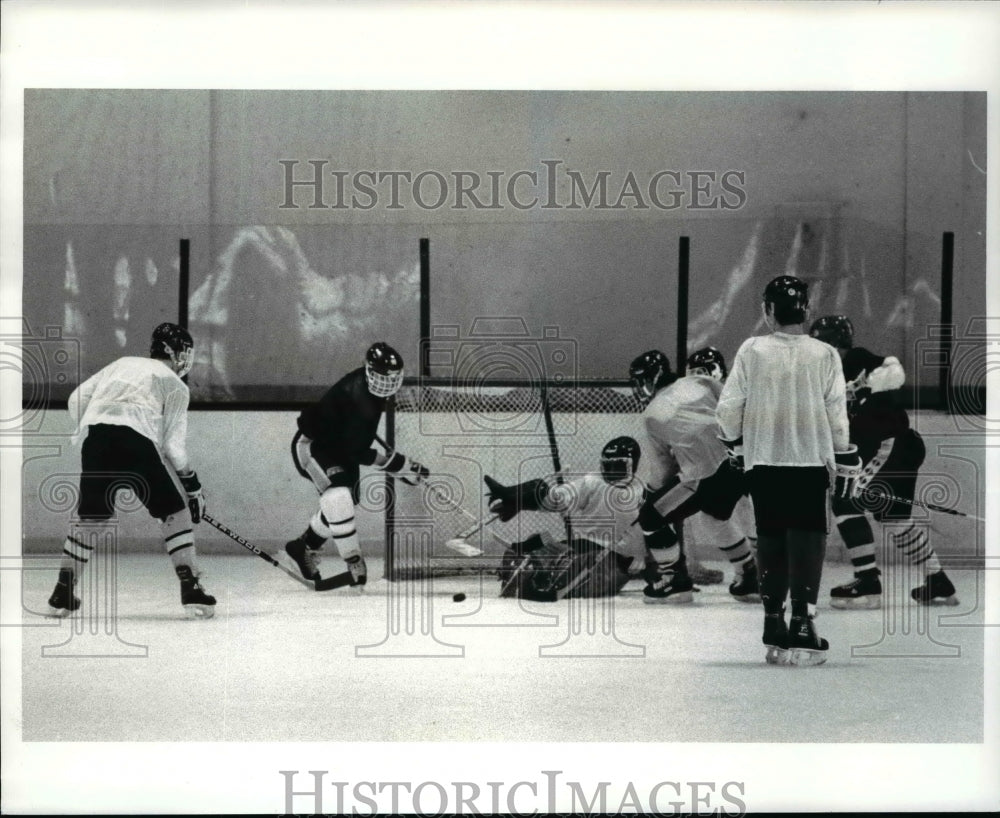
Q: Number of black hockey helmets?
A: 7